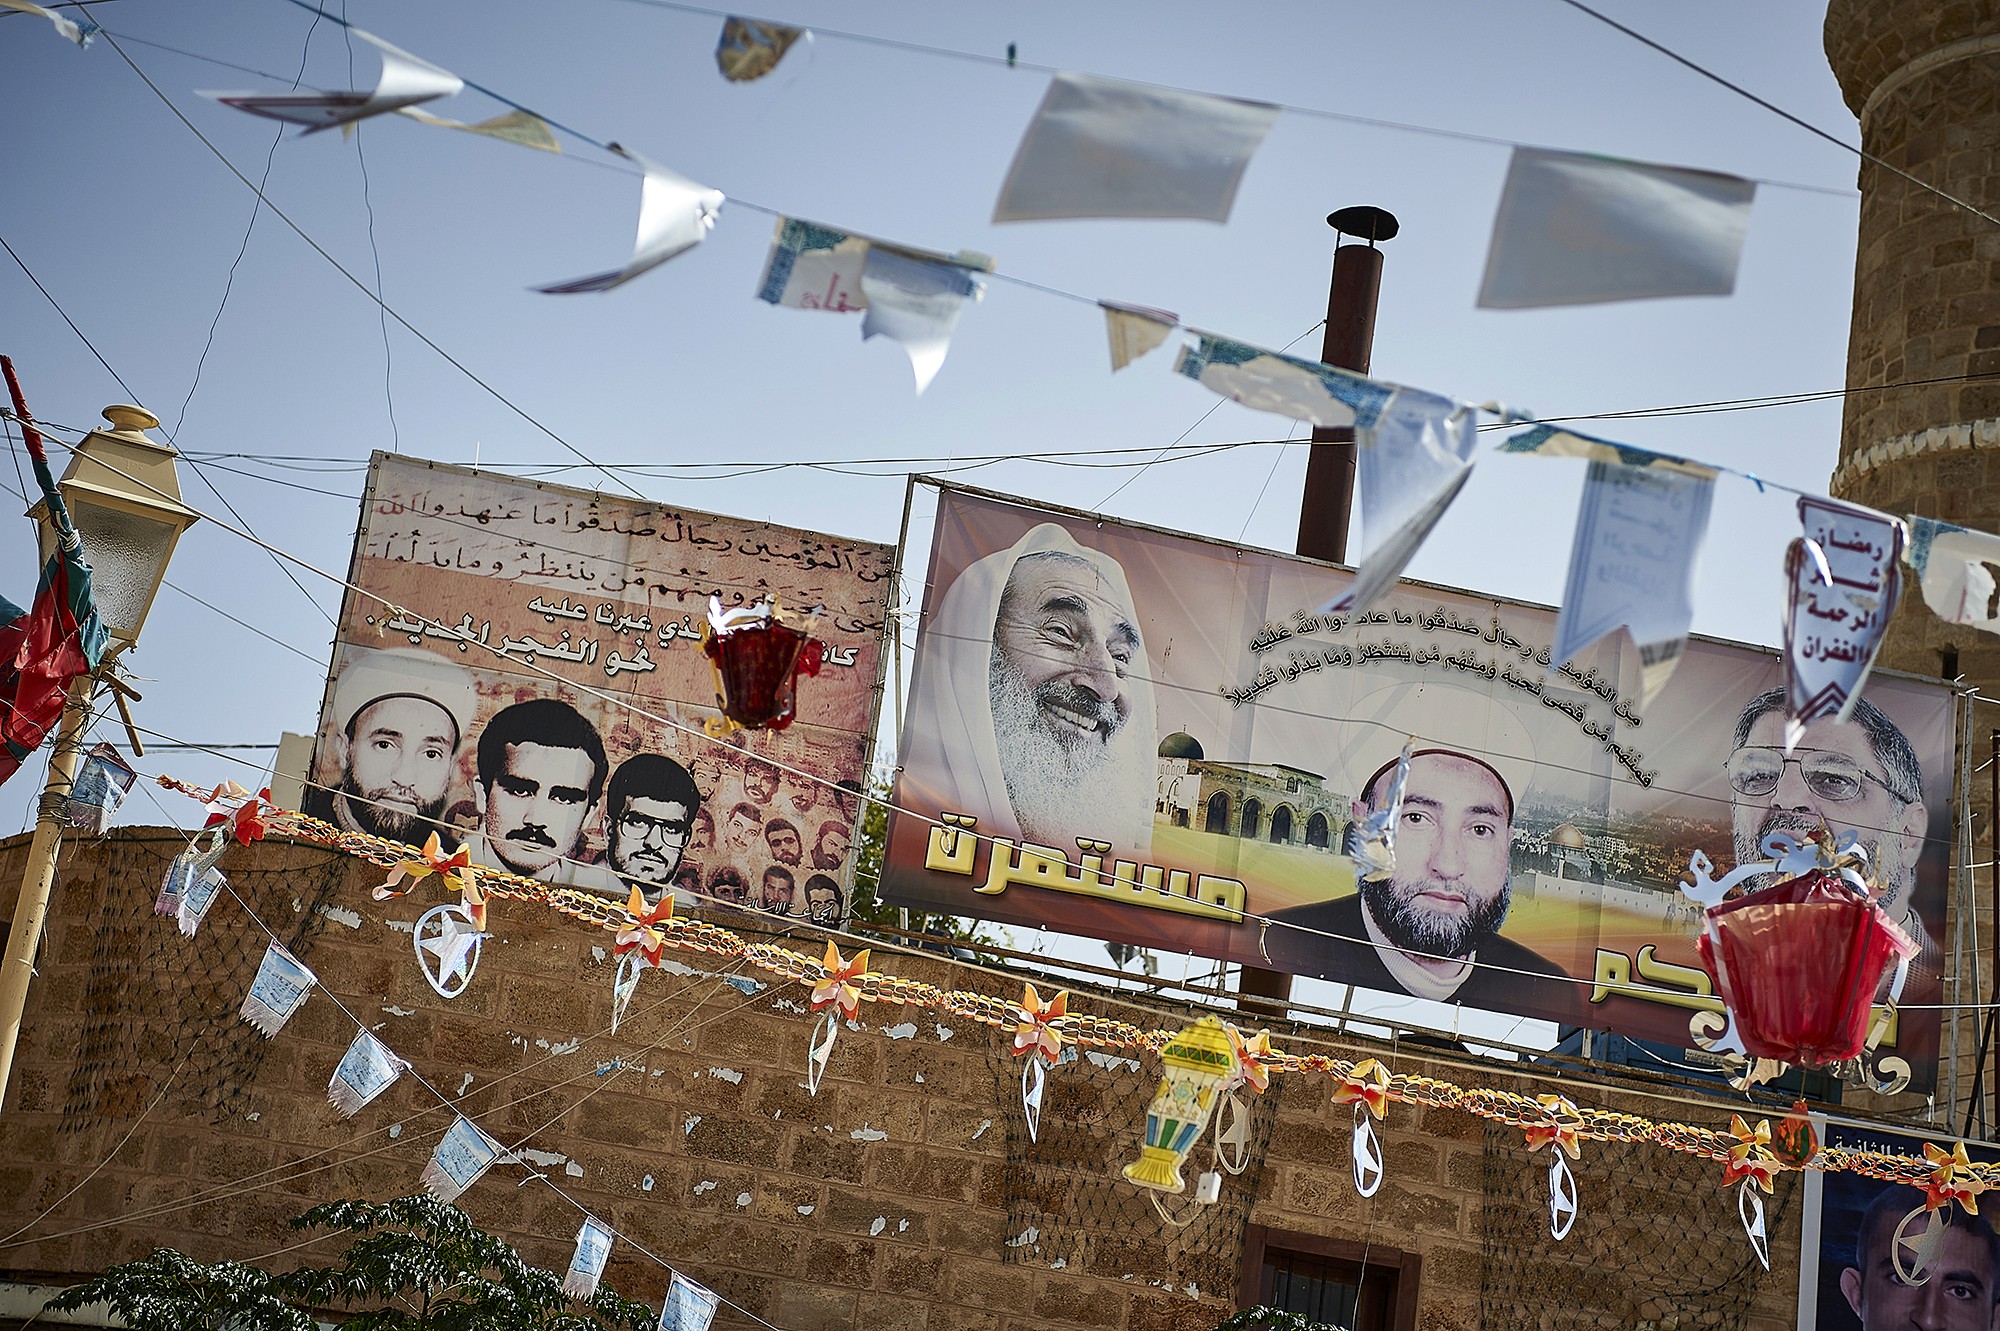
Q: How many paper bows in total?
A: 10